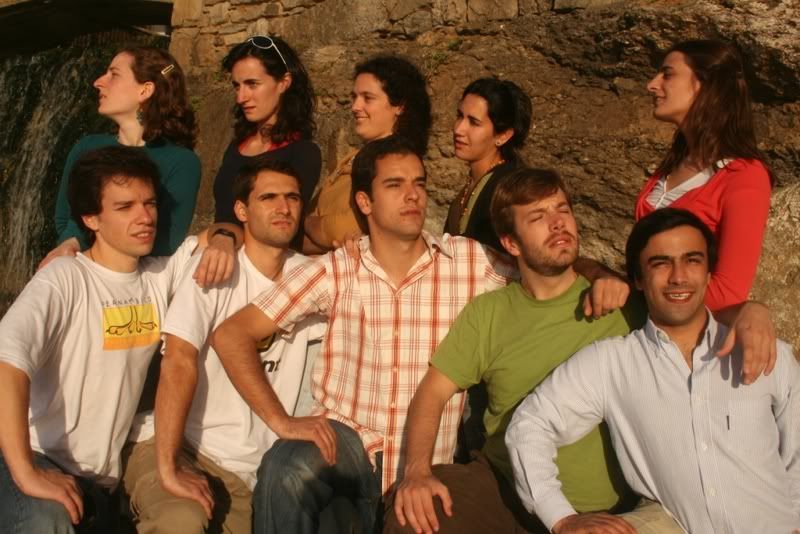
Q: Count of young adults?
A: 10